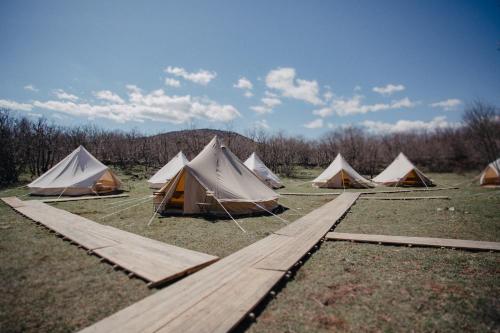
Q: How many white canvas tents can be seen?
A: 7